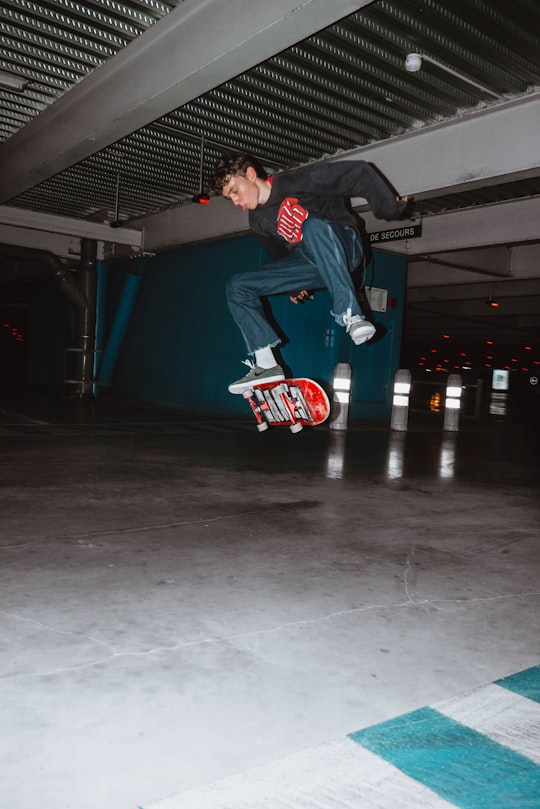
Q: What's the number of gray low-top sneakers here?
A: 2